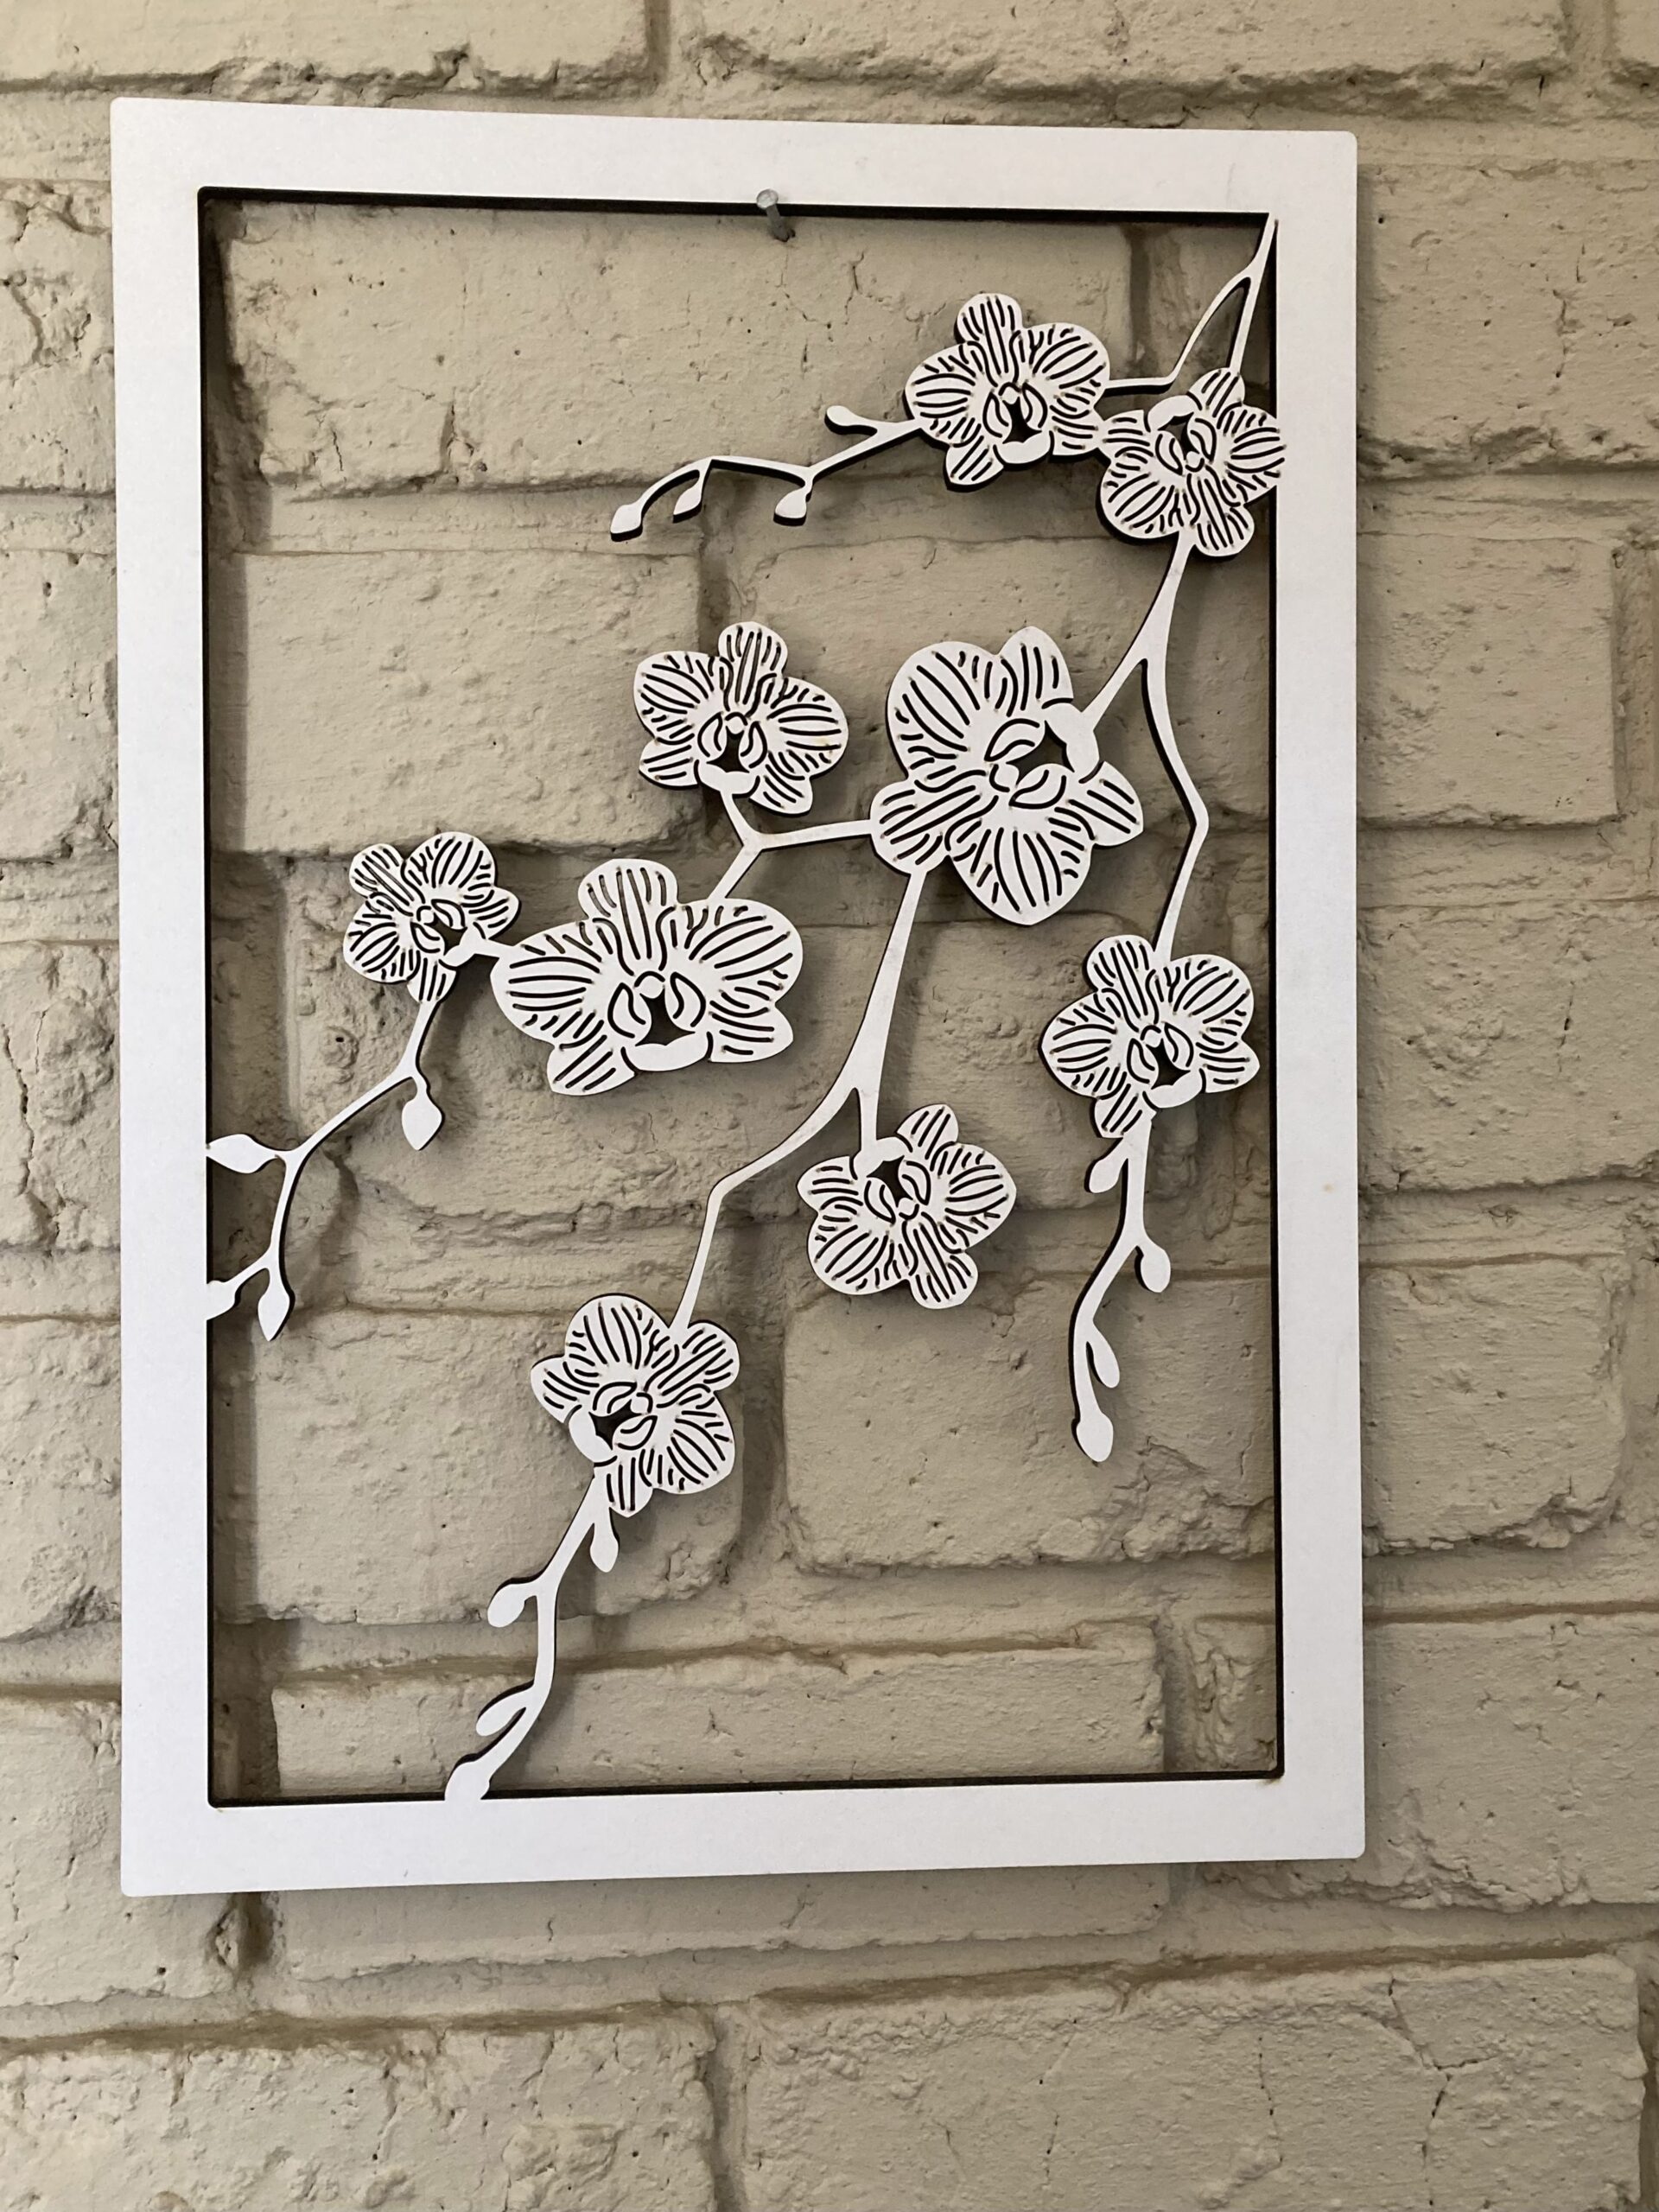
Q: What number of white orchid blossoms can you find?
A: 9